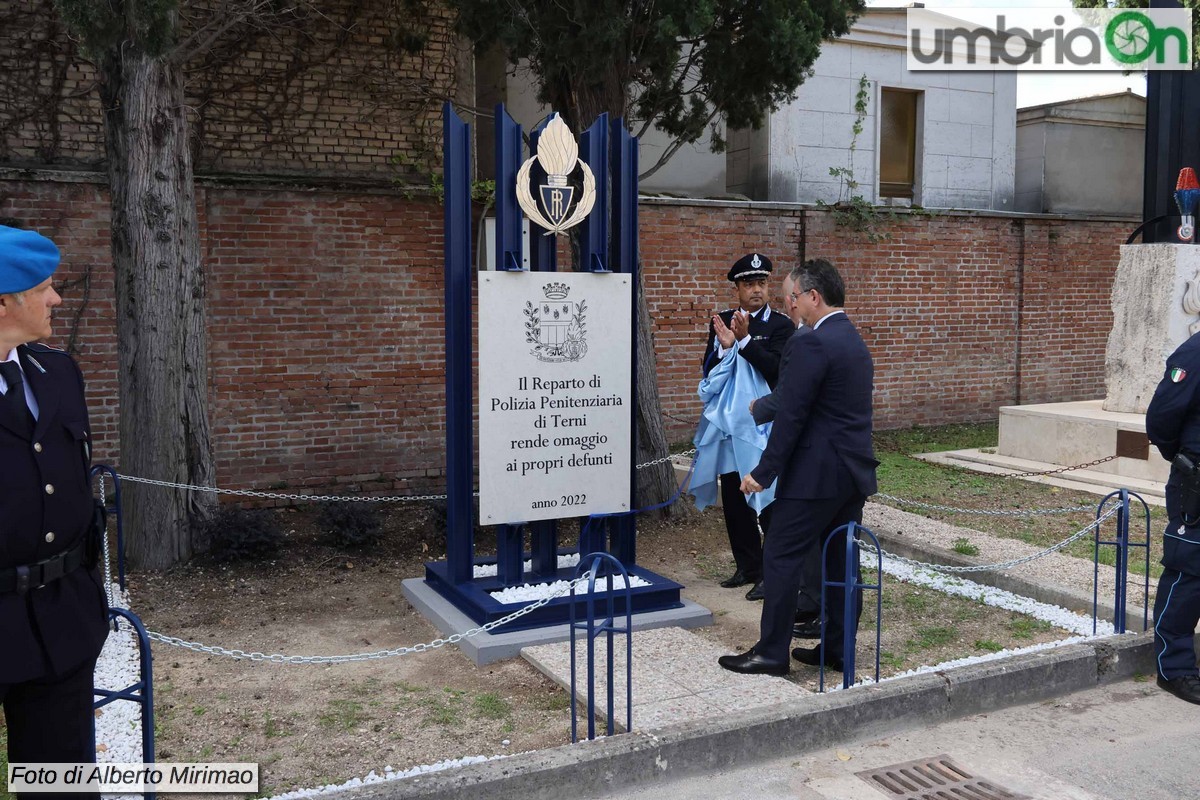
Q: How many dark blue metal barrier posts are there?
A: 5